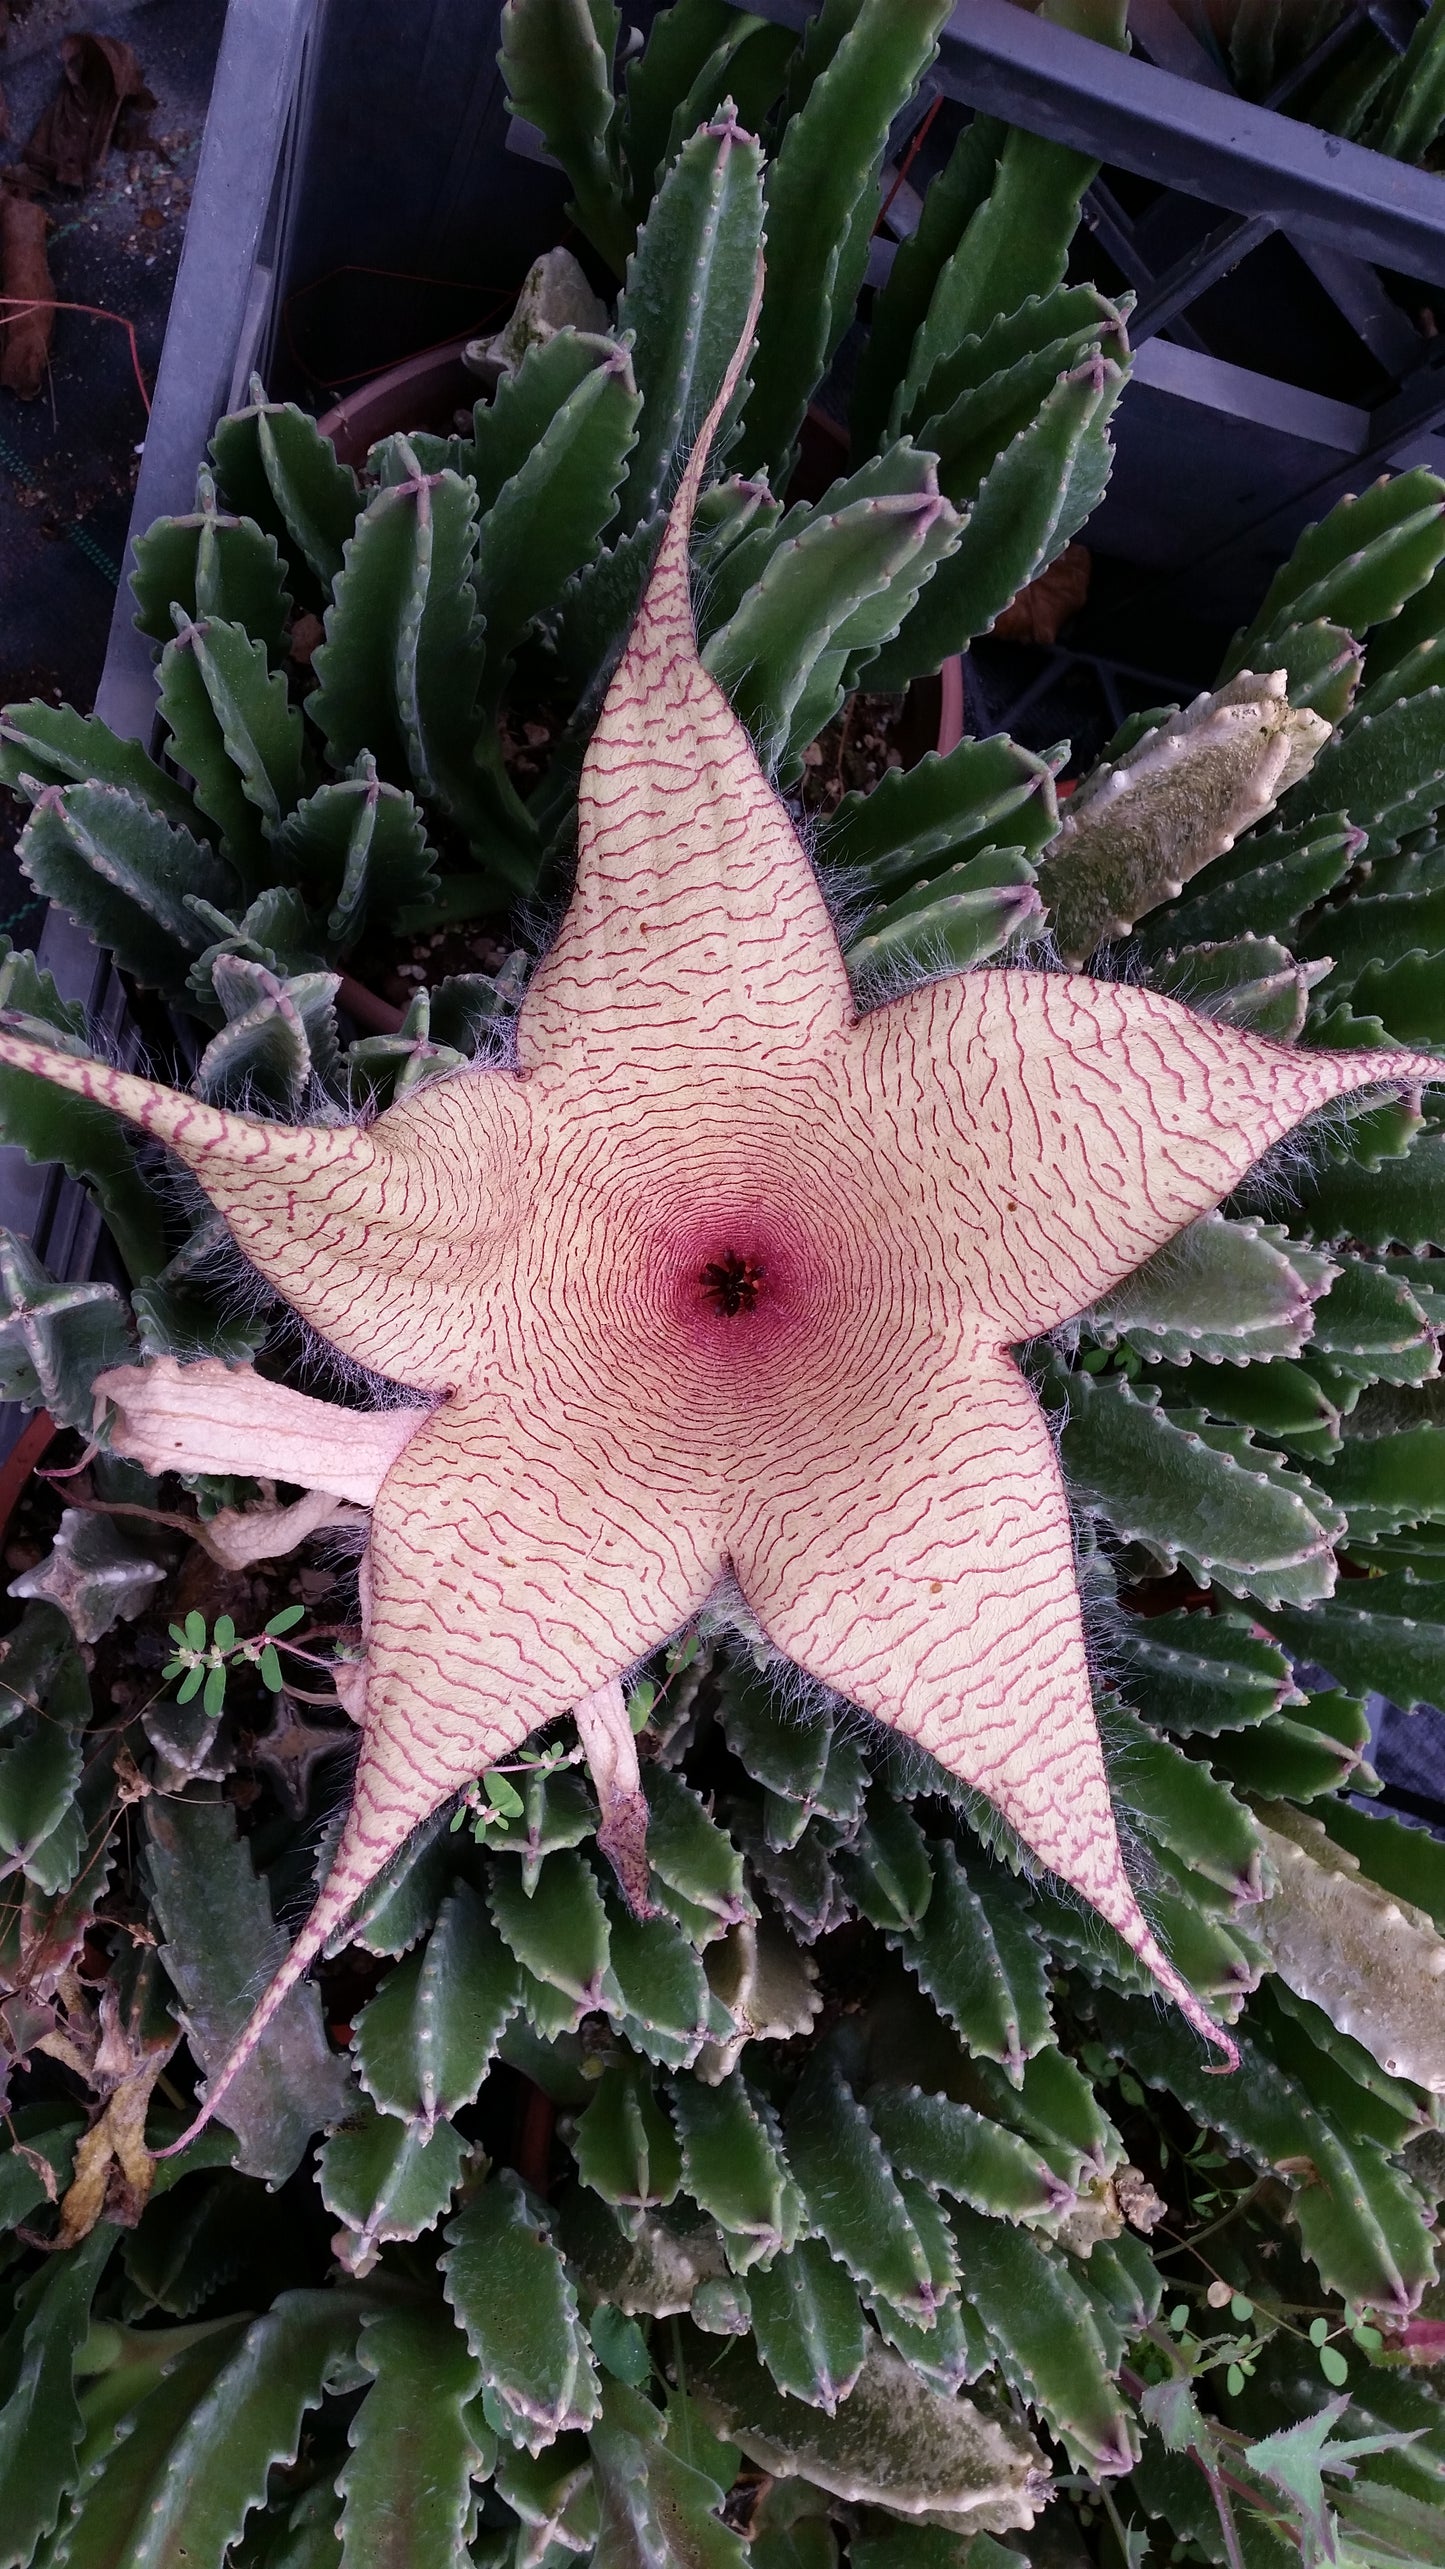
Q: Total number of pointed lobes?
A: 5